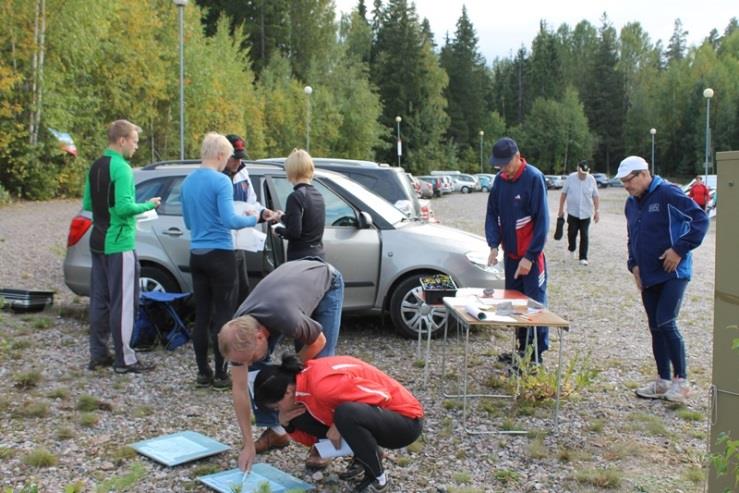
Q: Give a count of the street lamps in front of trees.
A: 6